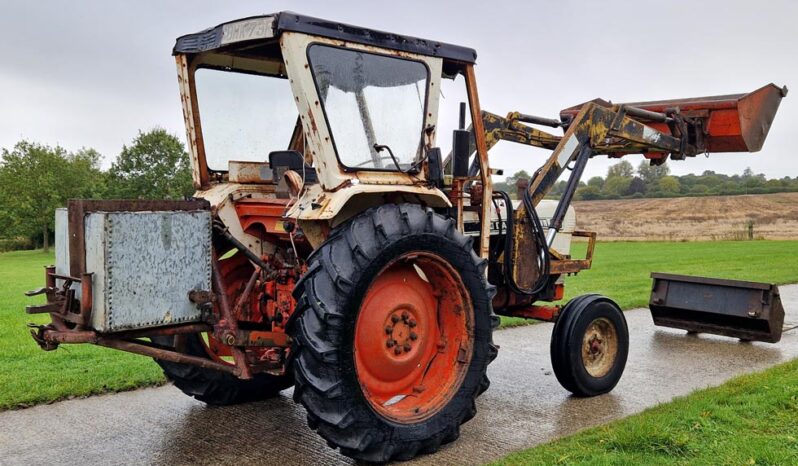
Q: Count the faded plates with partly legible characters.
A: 1